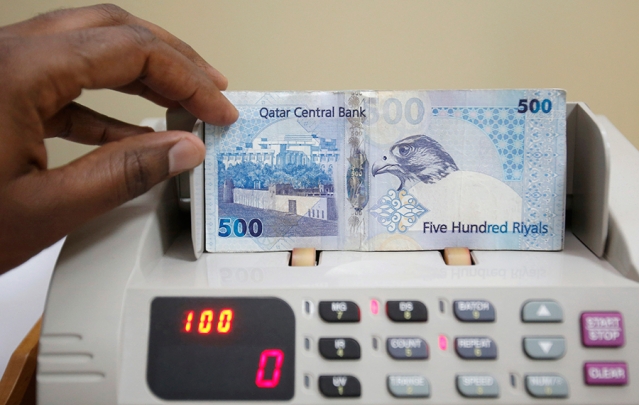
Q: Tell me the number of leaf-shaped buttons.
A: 10